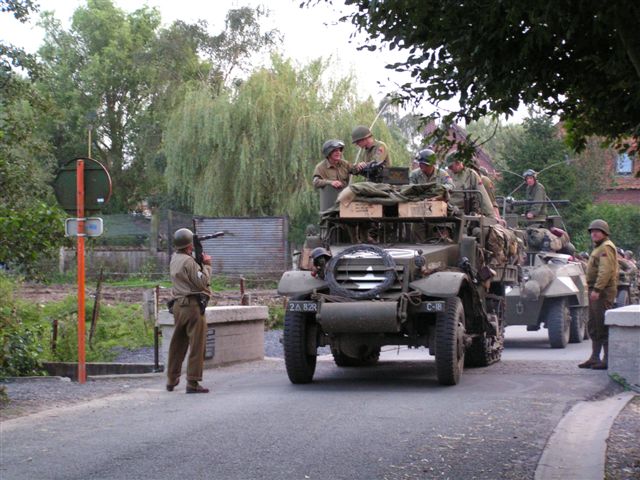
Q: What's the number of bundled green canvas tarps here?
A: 1